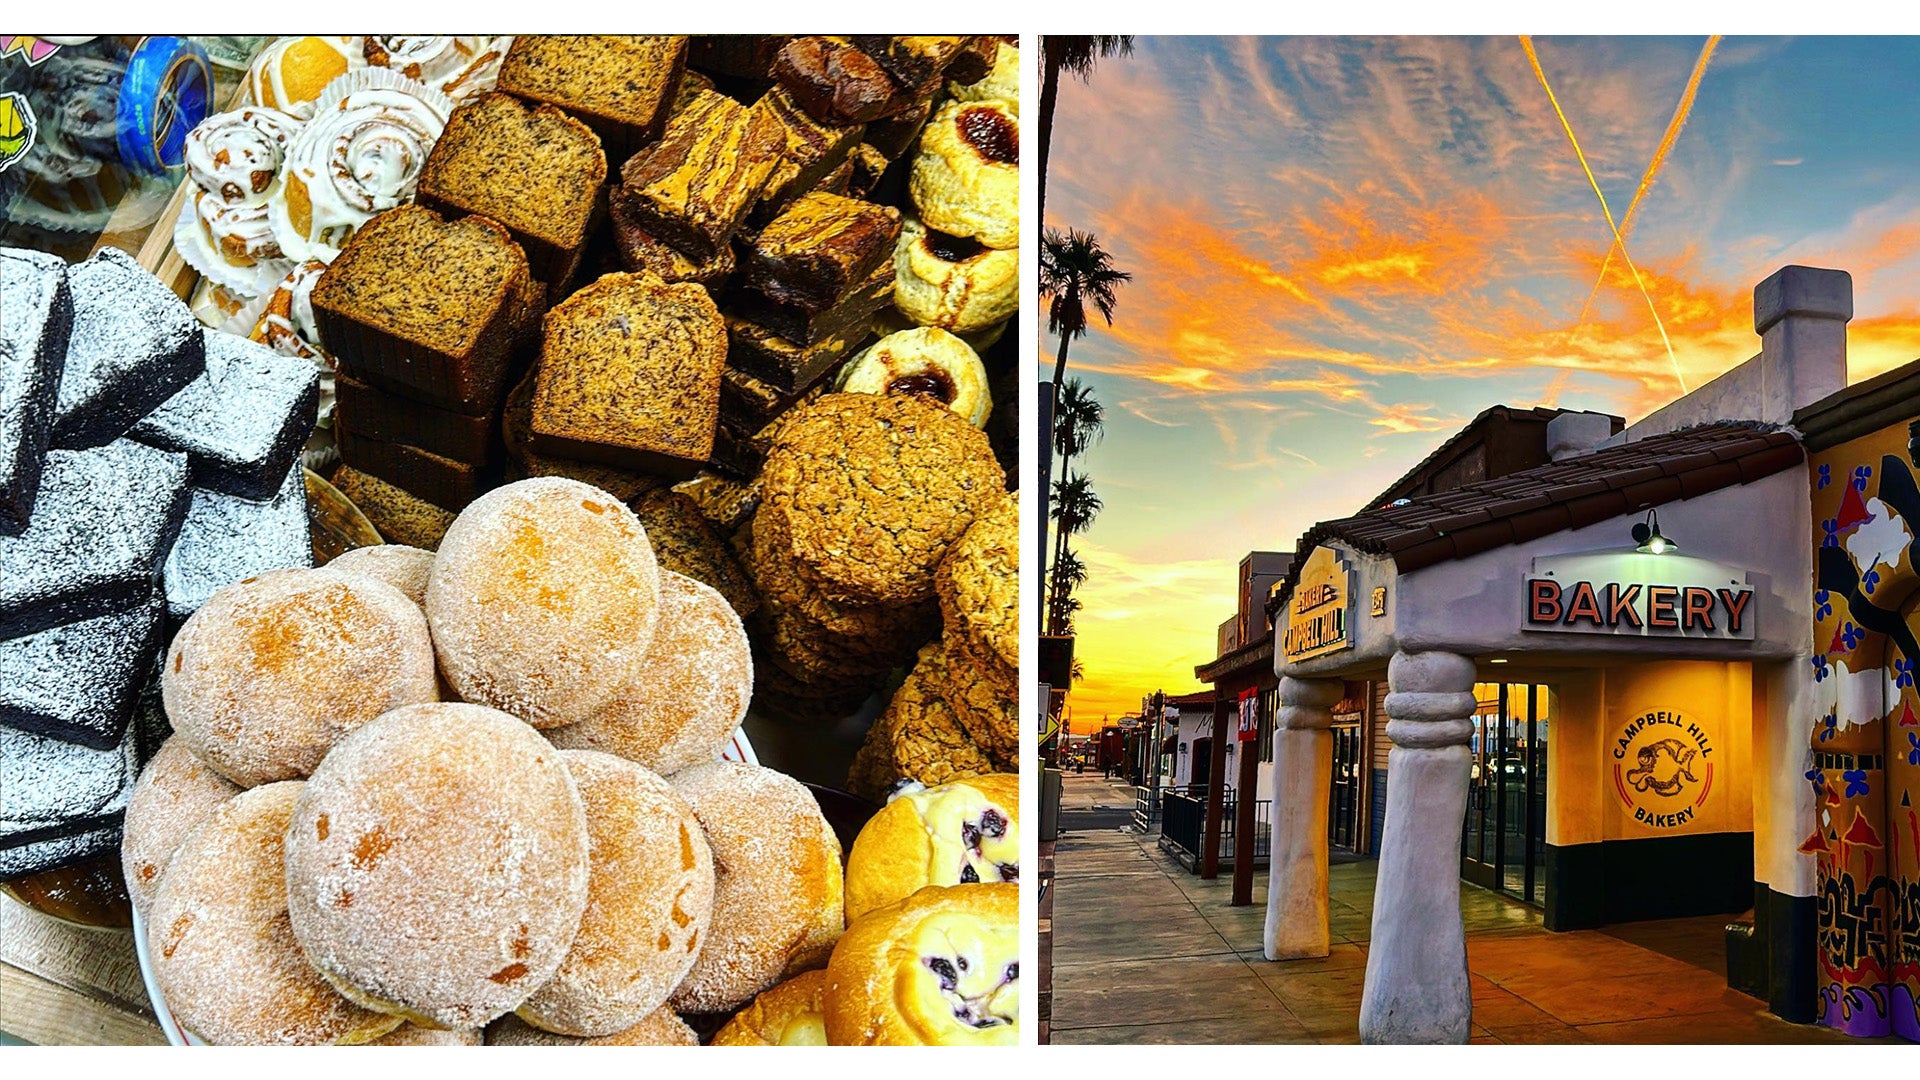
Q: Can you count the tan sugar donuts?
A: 11